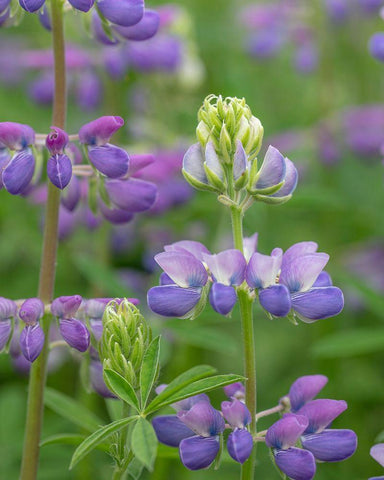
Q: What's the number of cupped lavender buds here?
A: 5